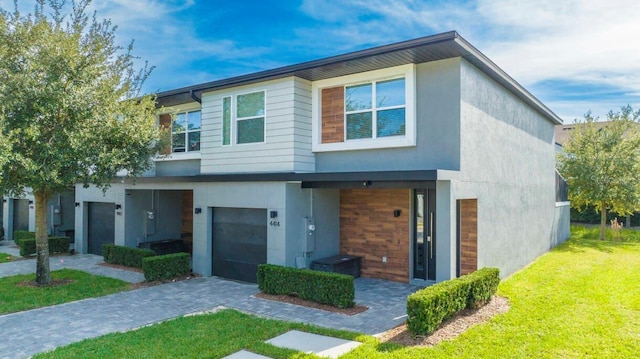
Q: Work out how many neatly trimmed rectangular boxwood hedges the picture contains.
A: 6